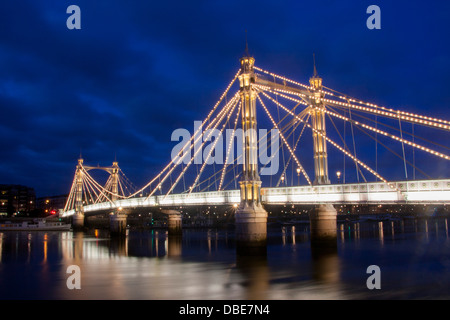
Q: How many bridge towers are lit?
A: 4